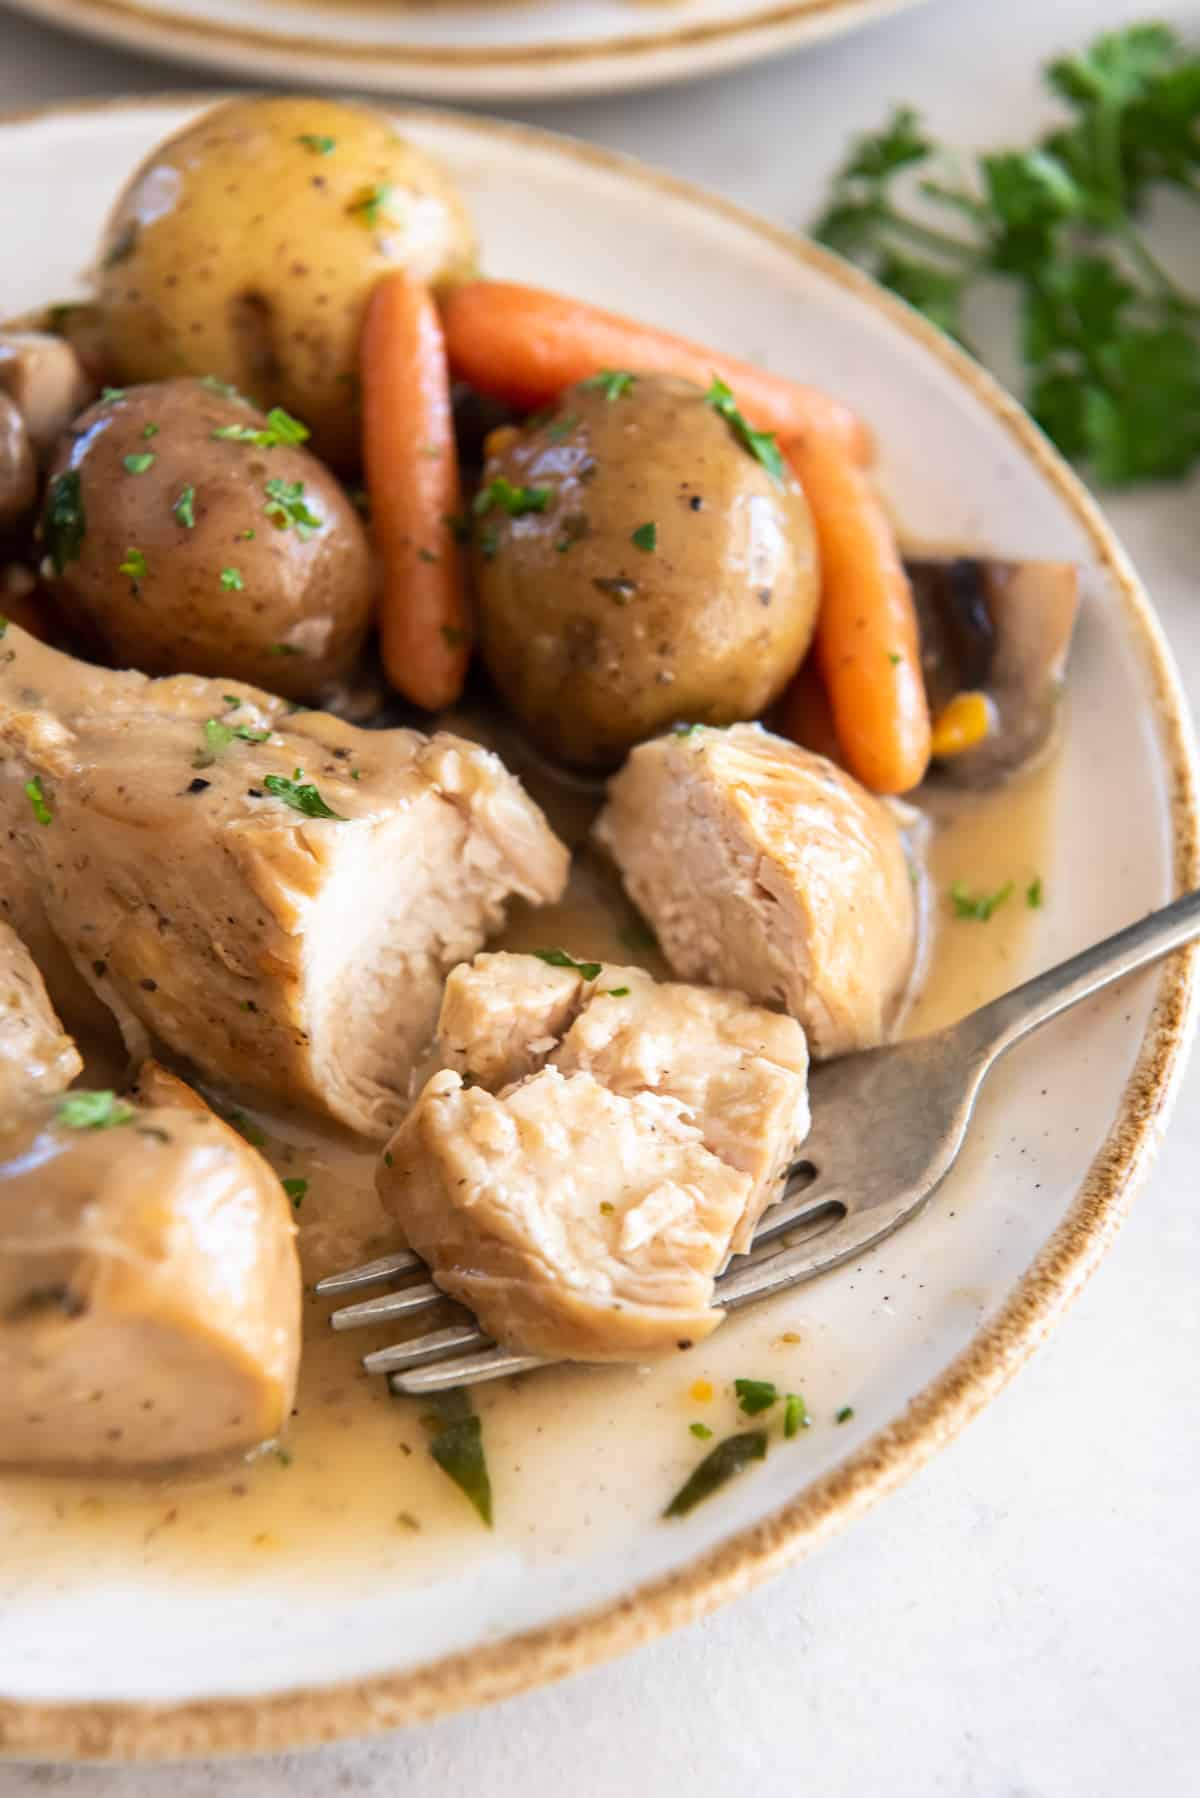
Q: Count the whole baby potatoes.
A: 3